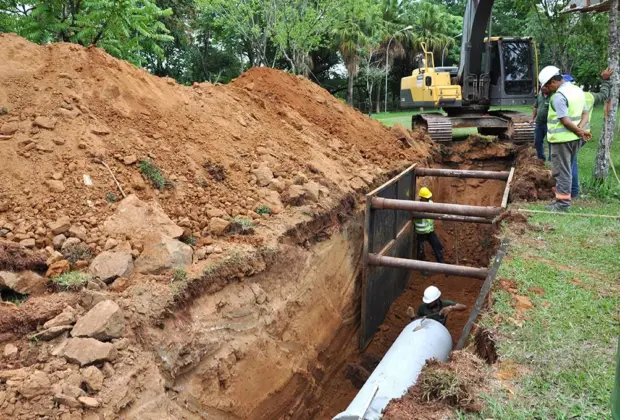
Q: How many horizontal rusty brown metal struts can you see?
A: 4